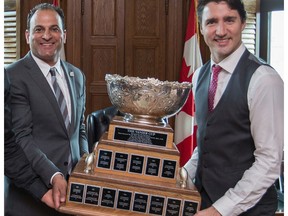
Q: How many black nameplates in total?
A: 14